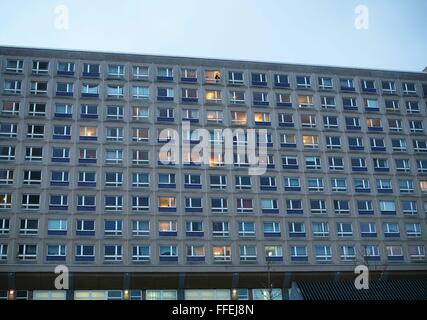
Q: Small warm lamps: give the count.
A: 3